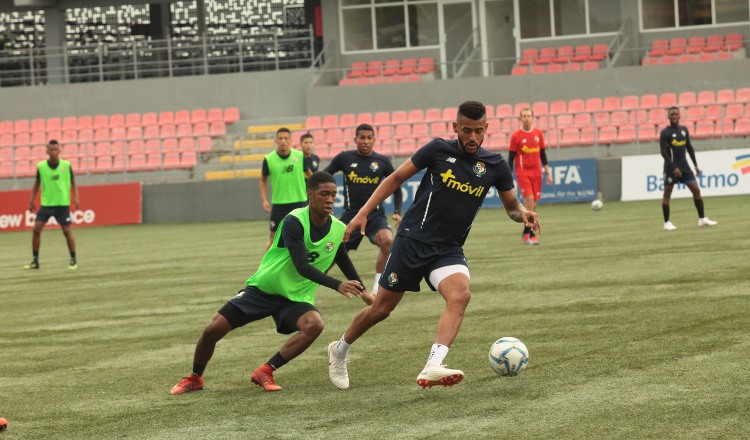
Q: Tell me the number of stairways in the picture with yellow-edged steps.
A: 1